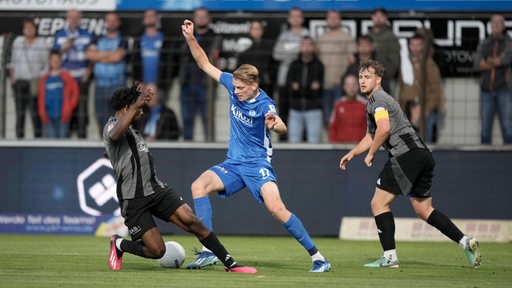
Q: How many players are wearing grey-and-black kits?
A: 2